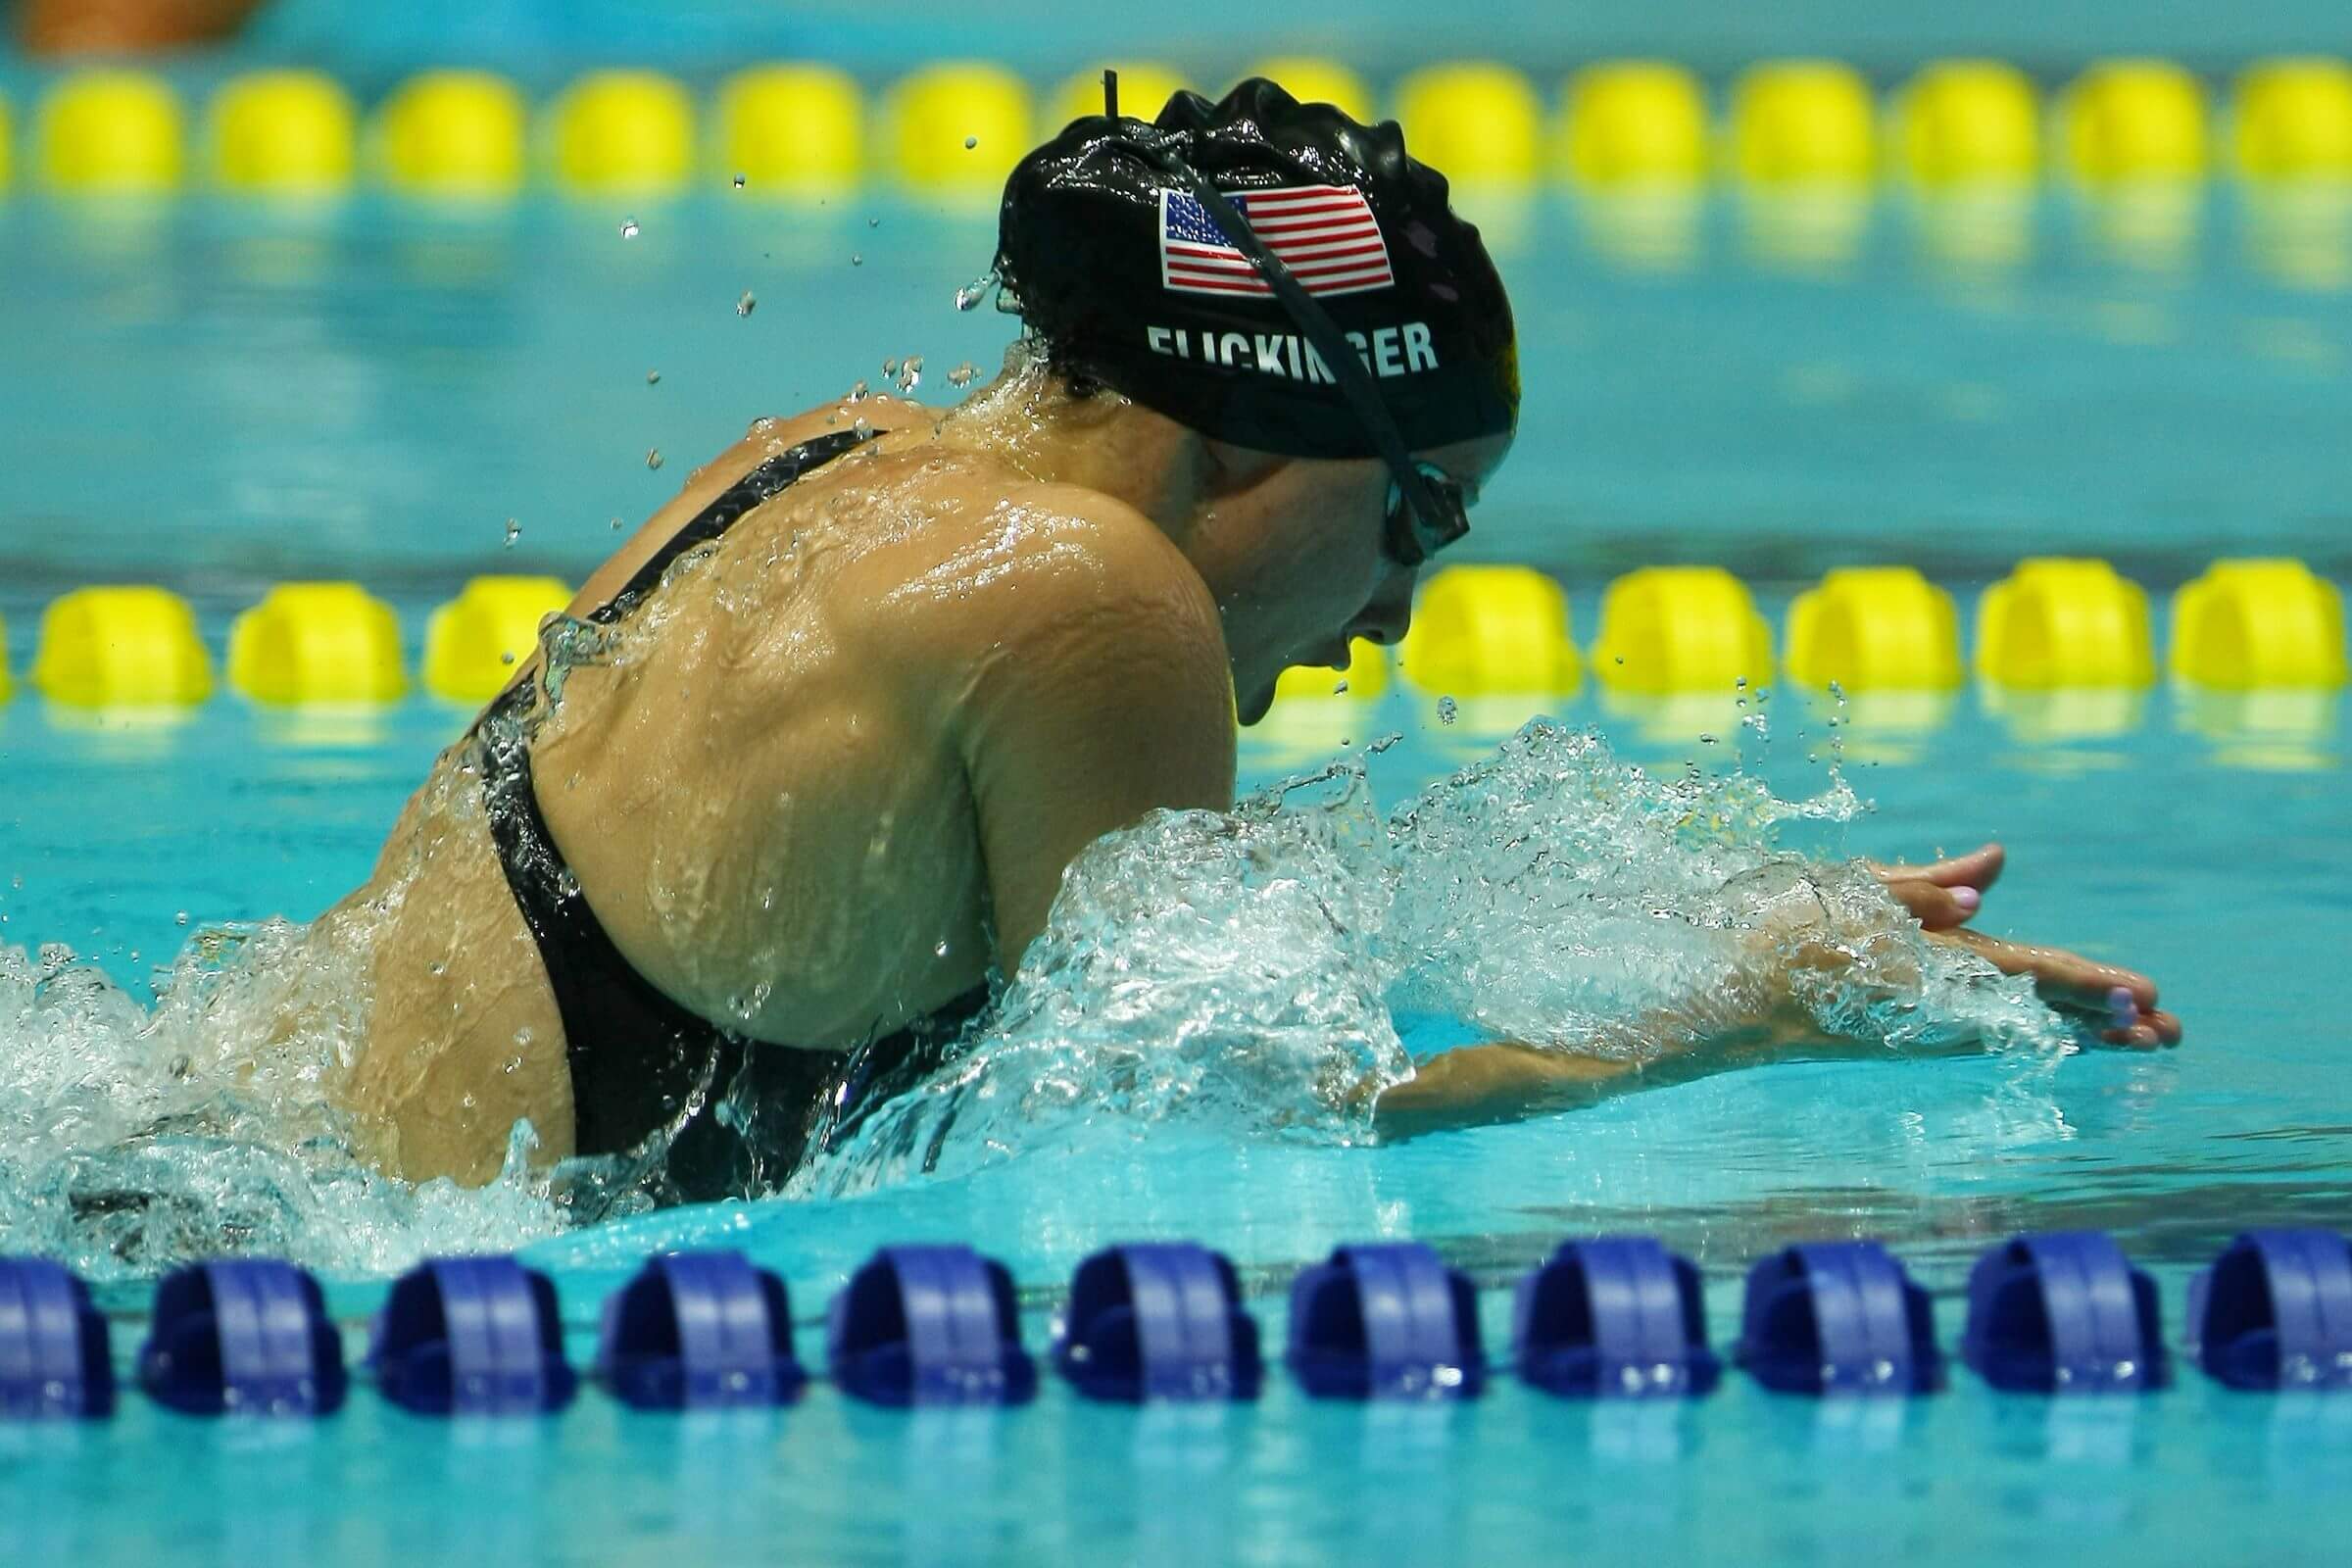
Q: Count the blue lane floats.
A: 11